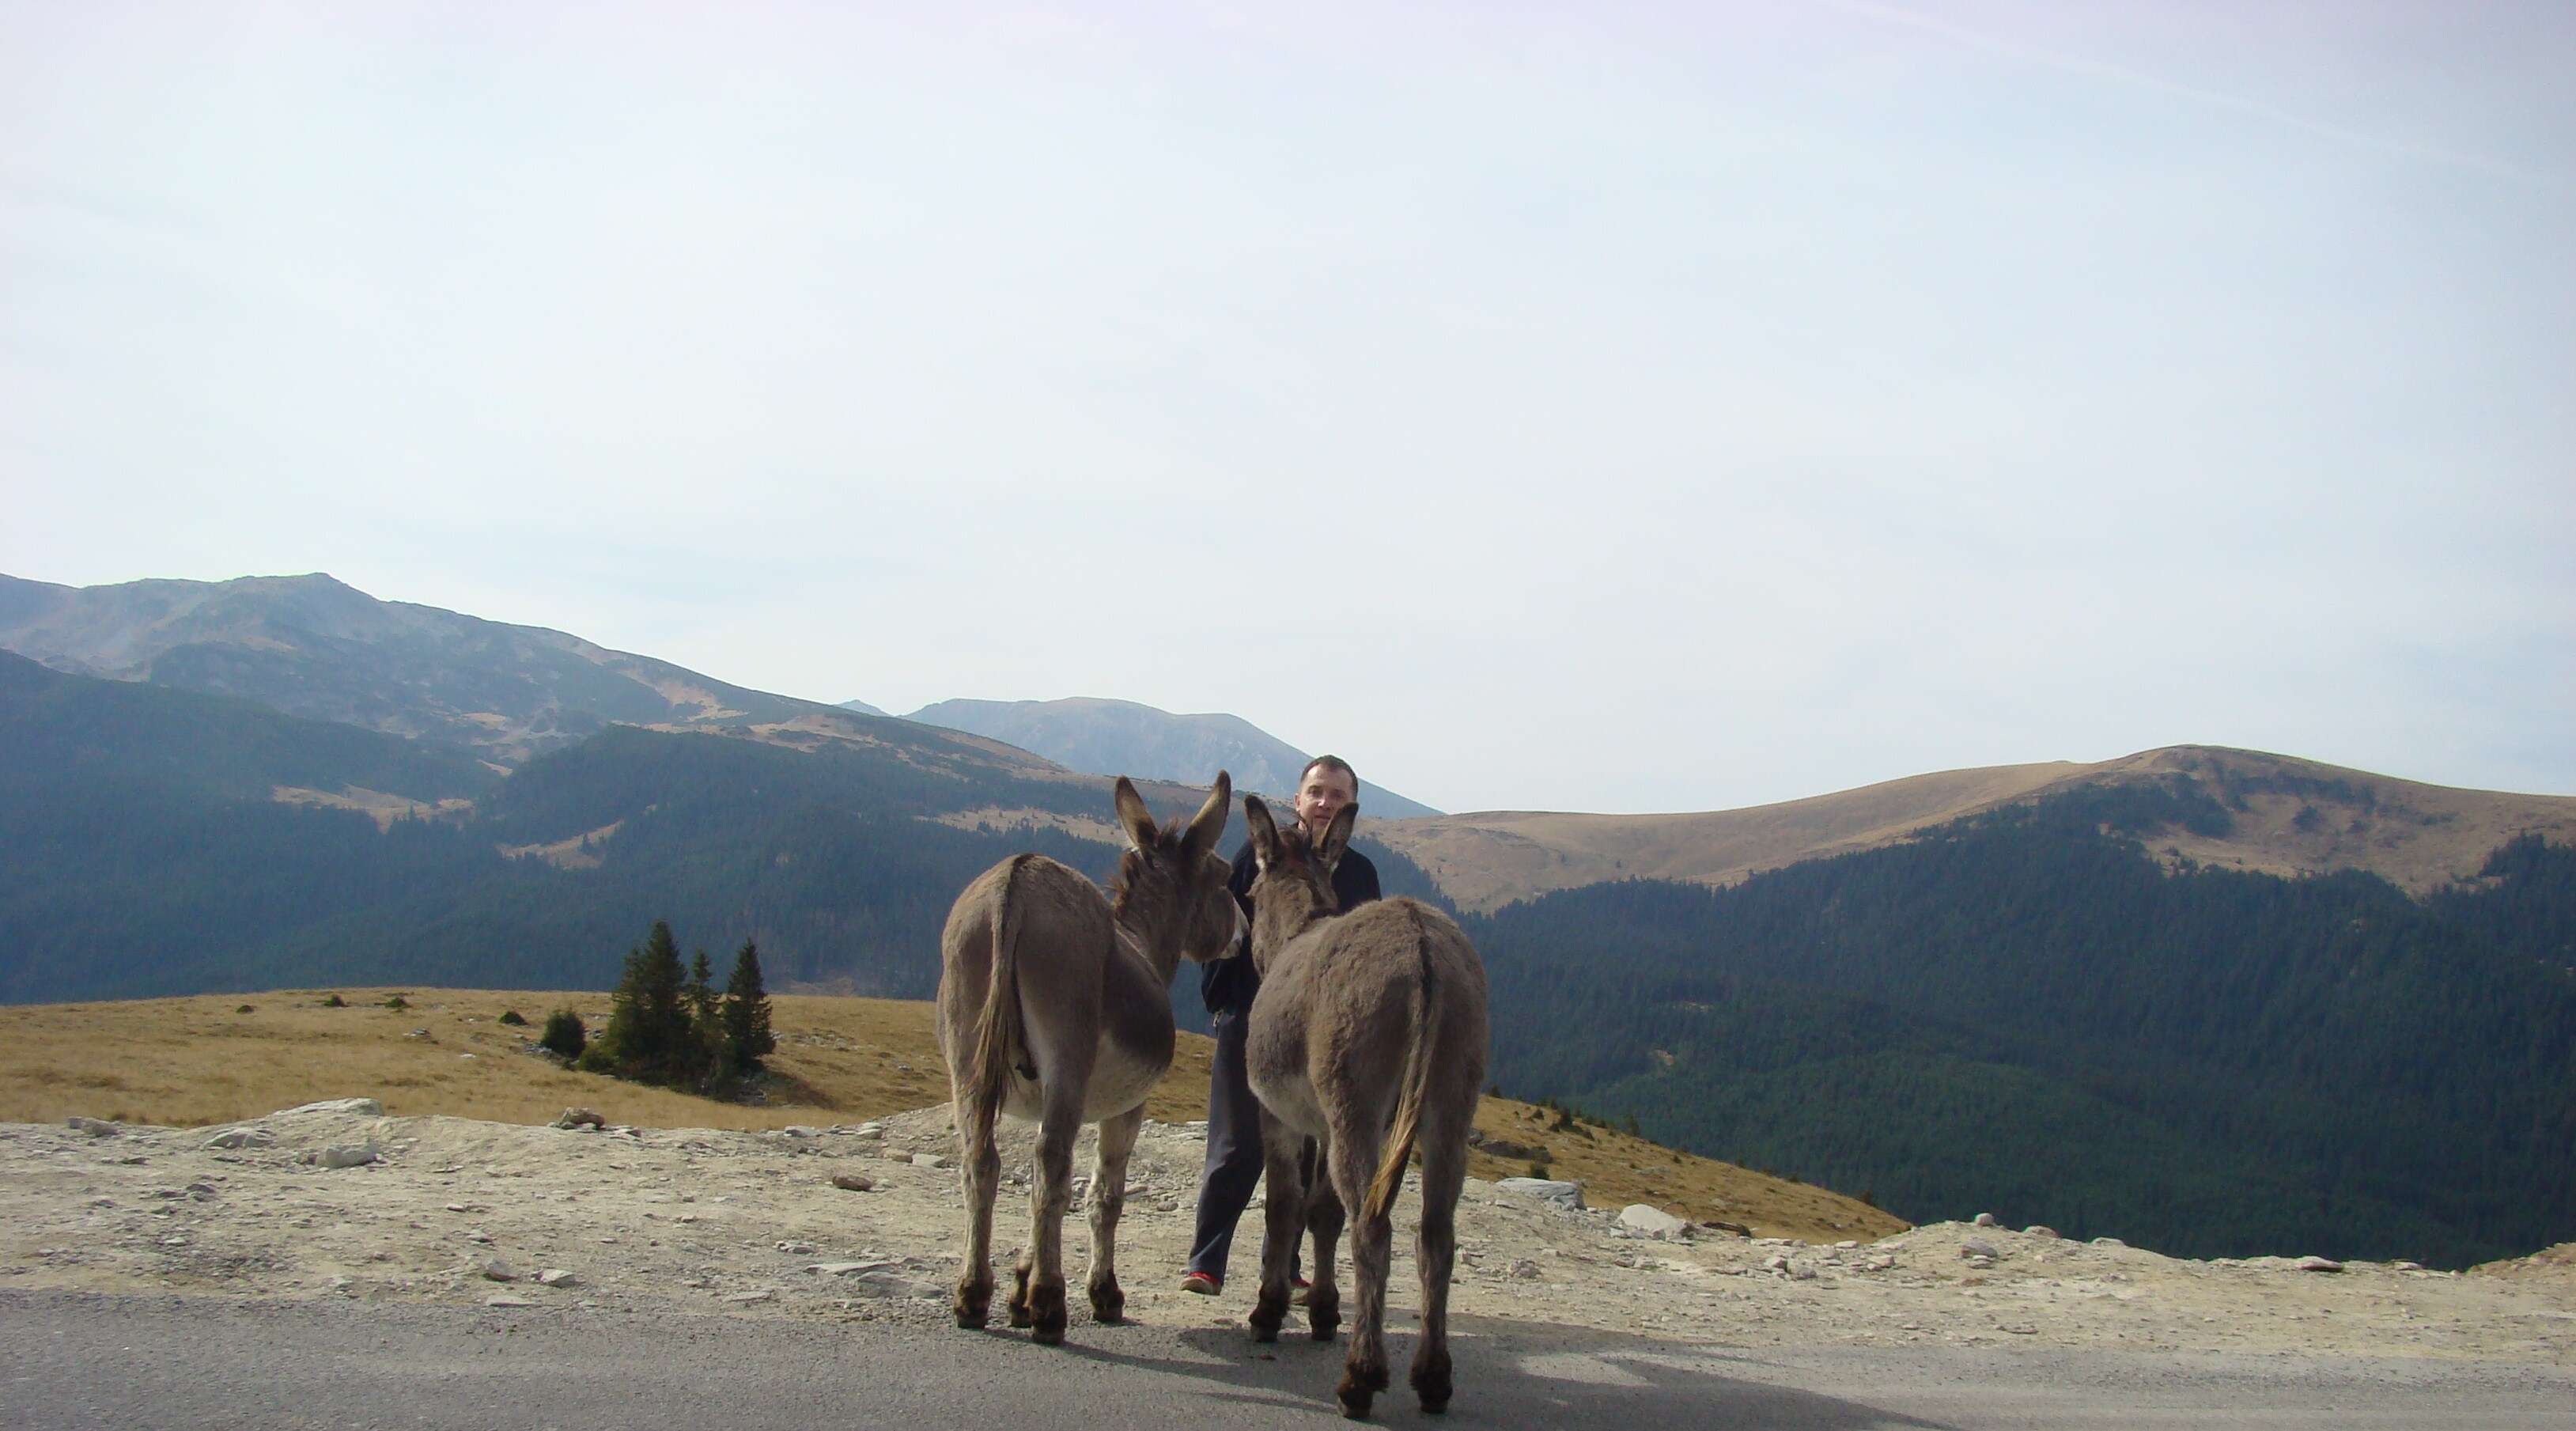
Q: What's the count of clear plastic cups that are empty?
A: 0